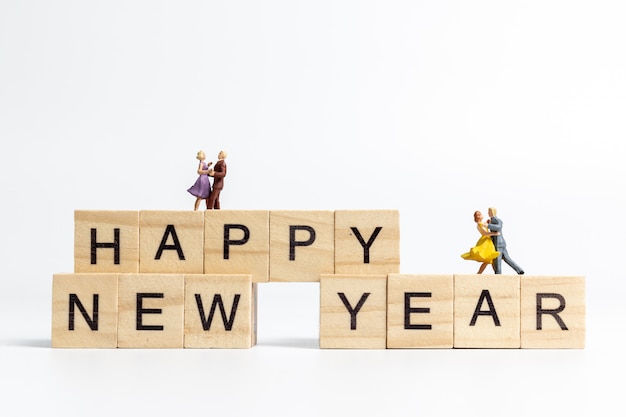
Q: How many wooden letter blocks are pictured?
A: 12